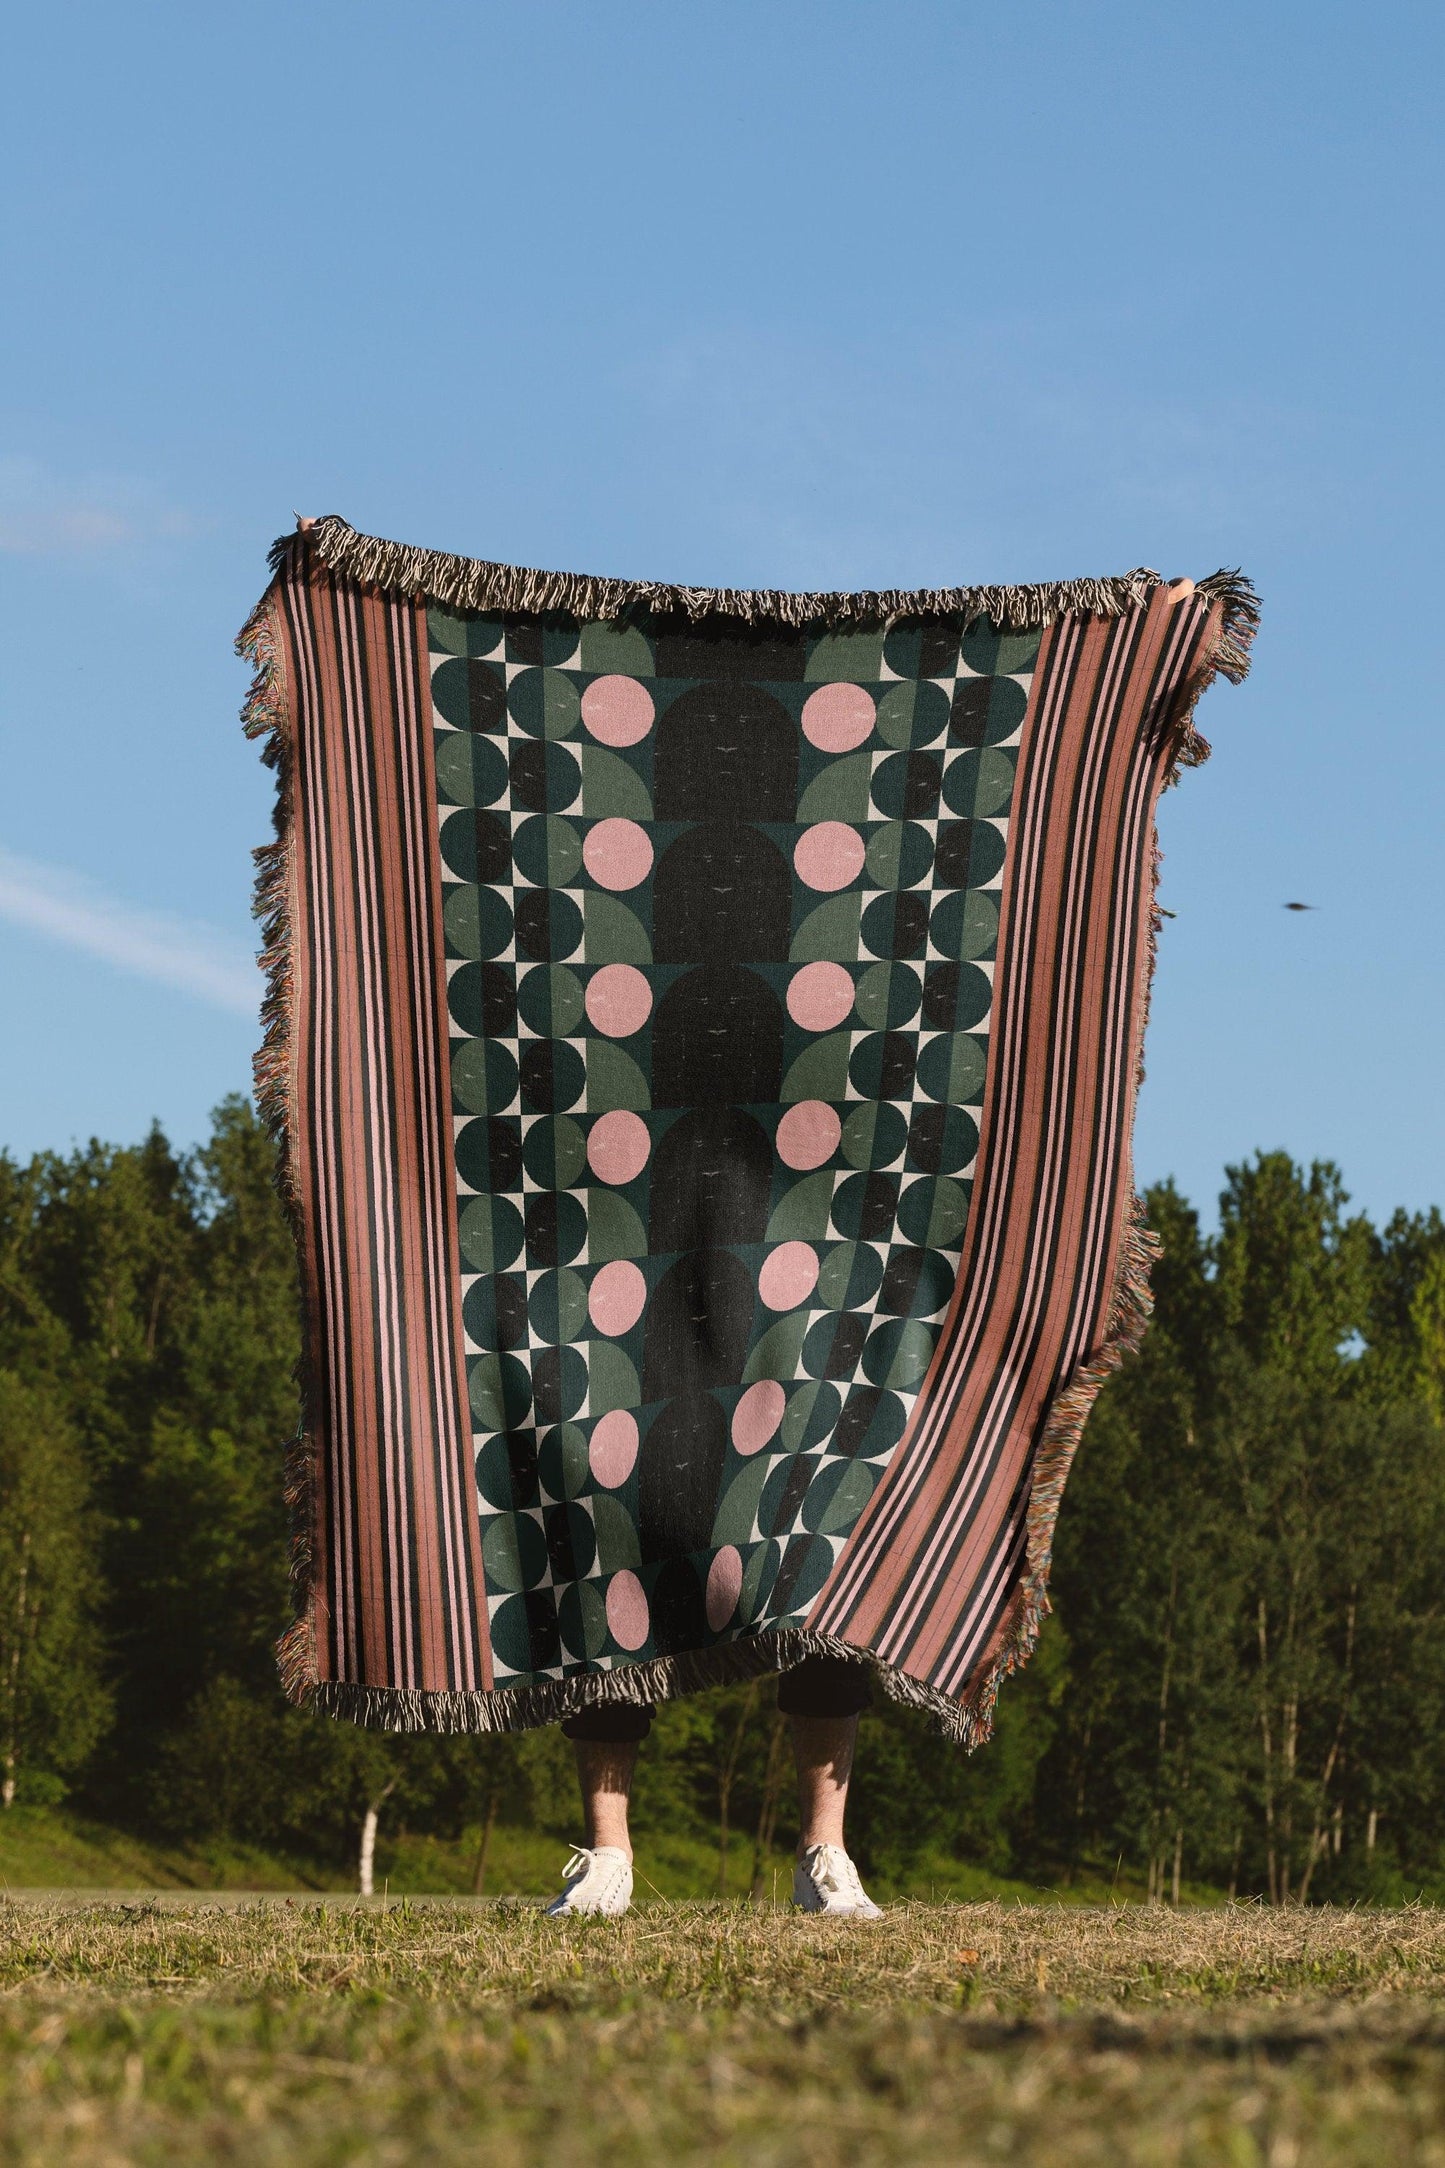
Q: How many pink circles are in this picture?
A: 14